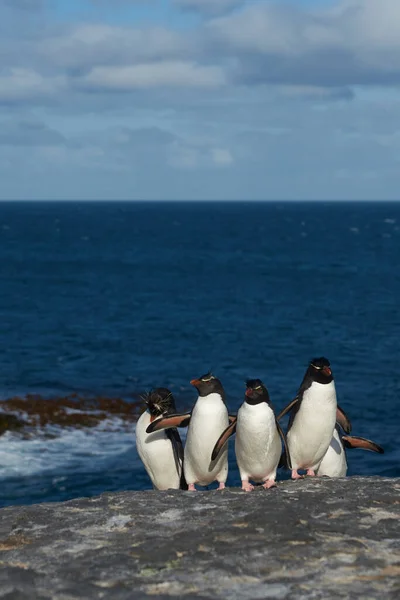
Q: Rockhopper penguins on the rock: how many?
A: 5